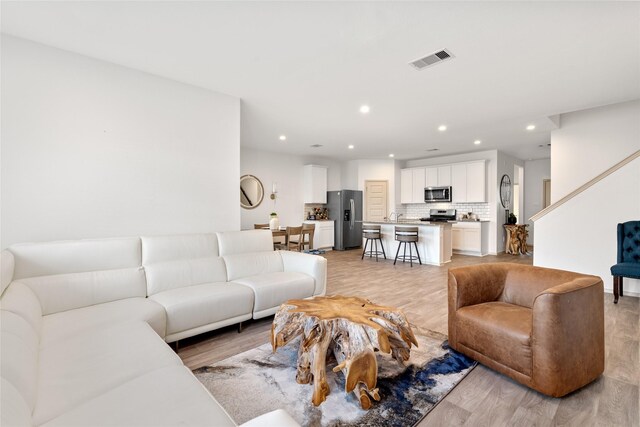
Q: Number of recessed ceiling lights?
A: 7